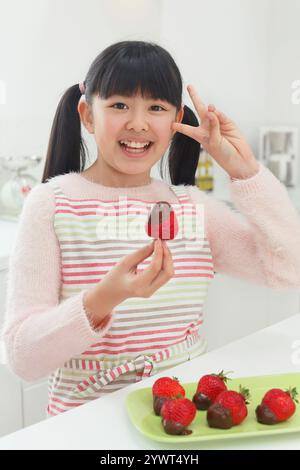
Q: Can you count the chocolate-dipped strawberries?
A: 6